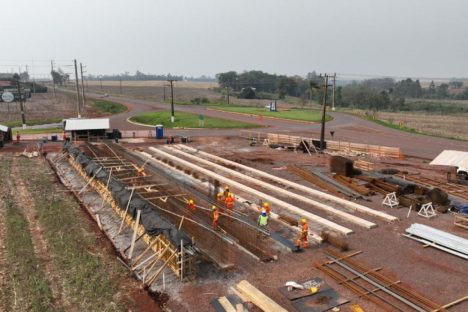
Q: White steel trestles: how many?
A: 2